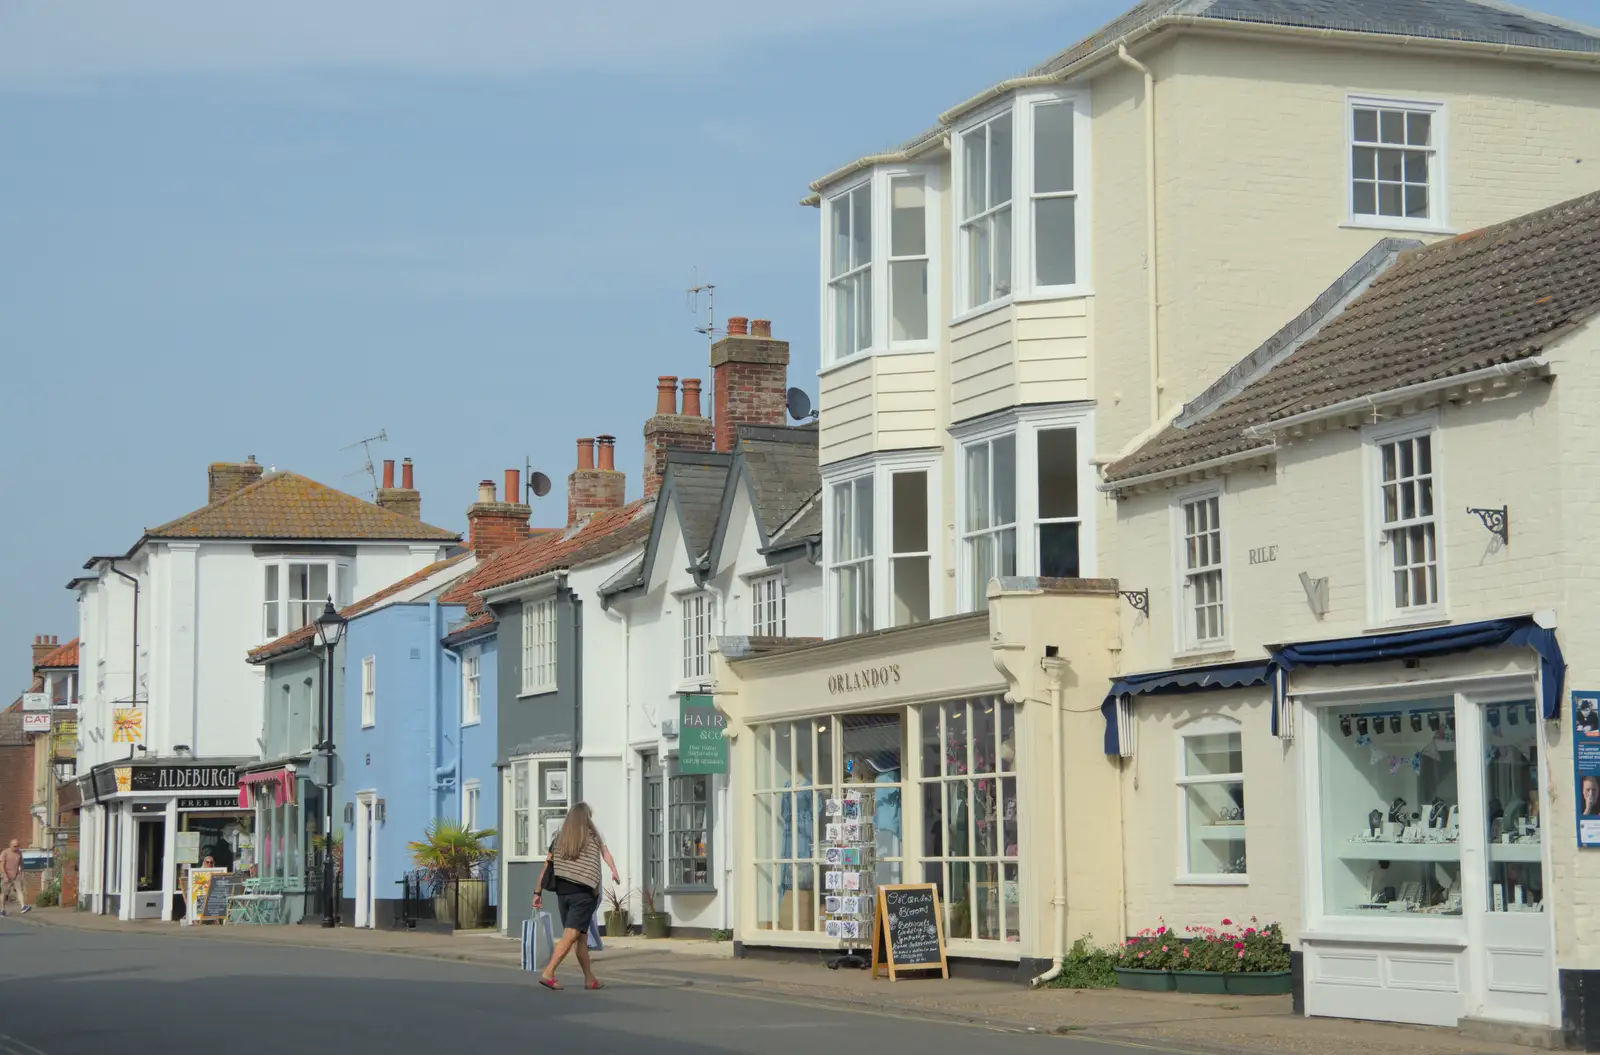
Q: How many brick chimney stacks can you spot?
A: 7